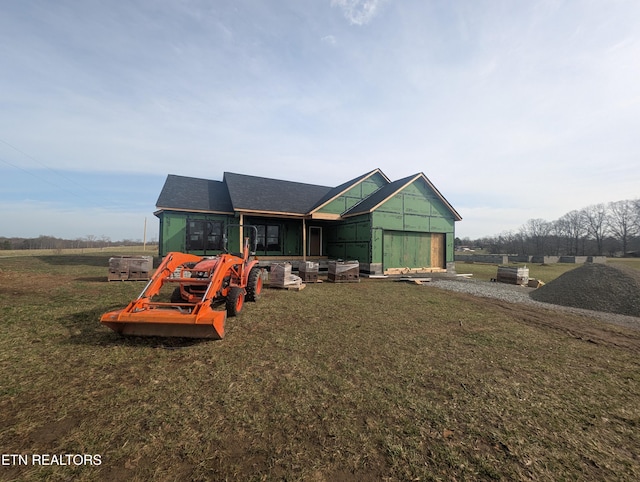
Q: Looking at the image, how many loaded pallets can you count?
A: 5